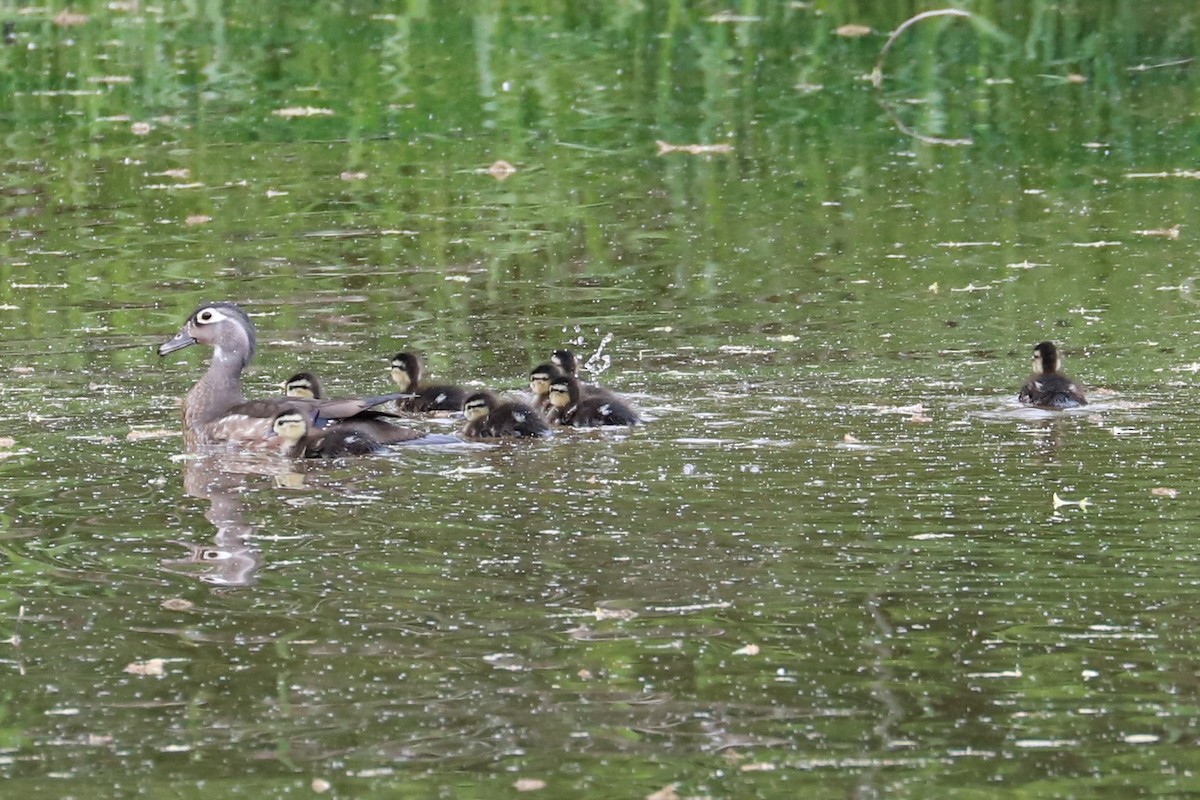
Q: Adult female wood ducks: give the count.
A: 1